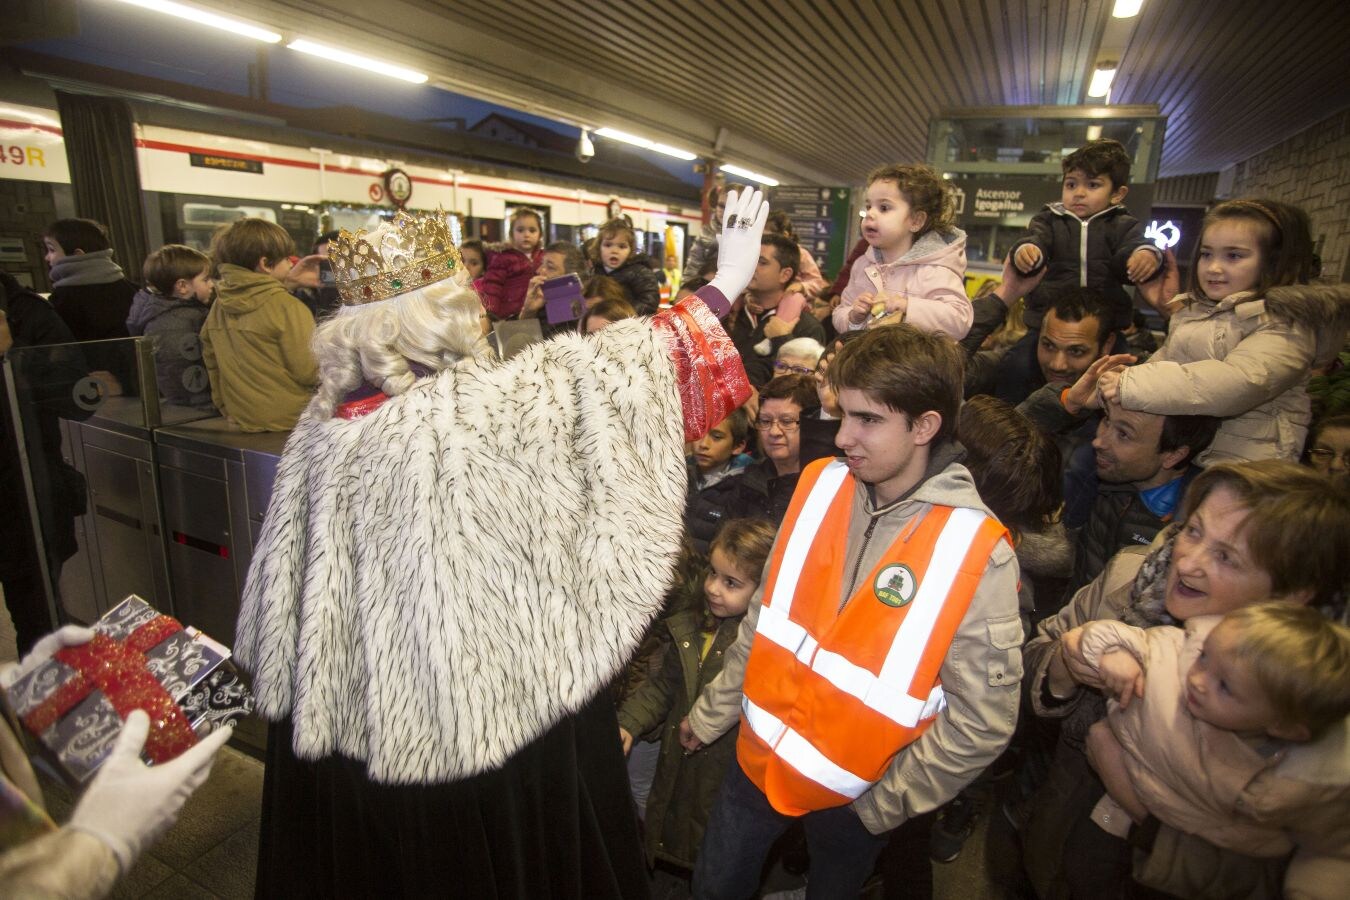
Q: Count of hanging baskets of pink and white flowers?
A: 0